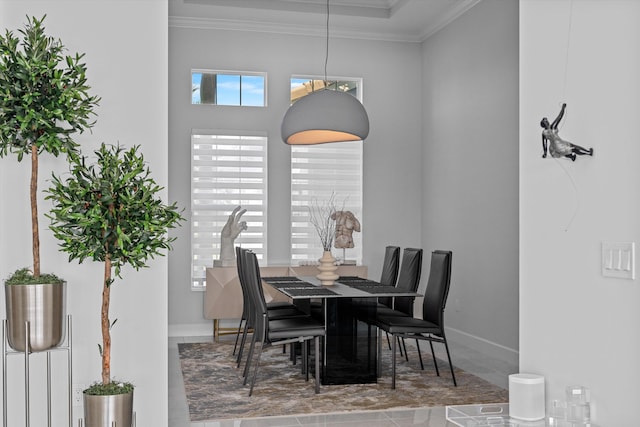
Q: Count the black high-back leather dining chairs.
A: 6